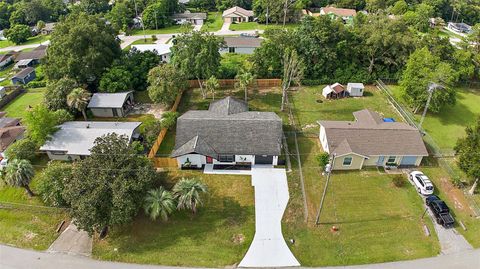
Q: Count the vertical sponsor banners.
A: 0